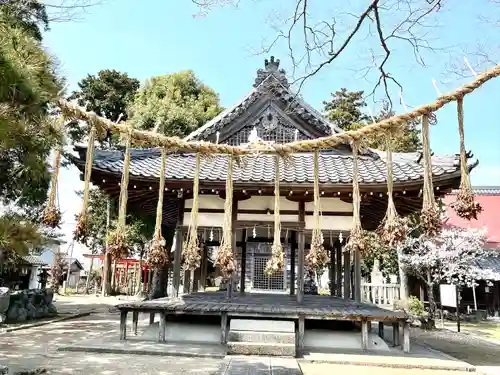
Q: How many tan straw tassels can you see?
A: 12